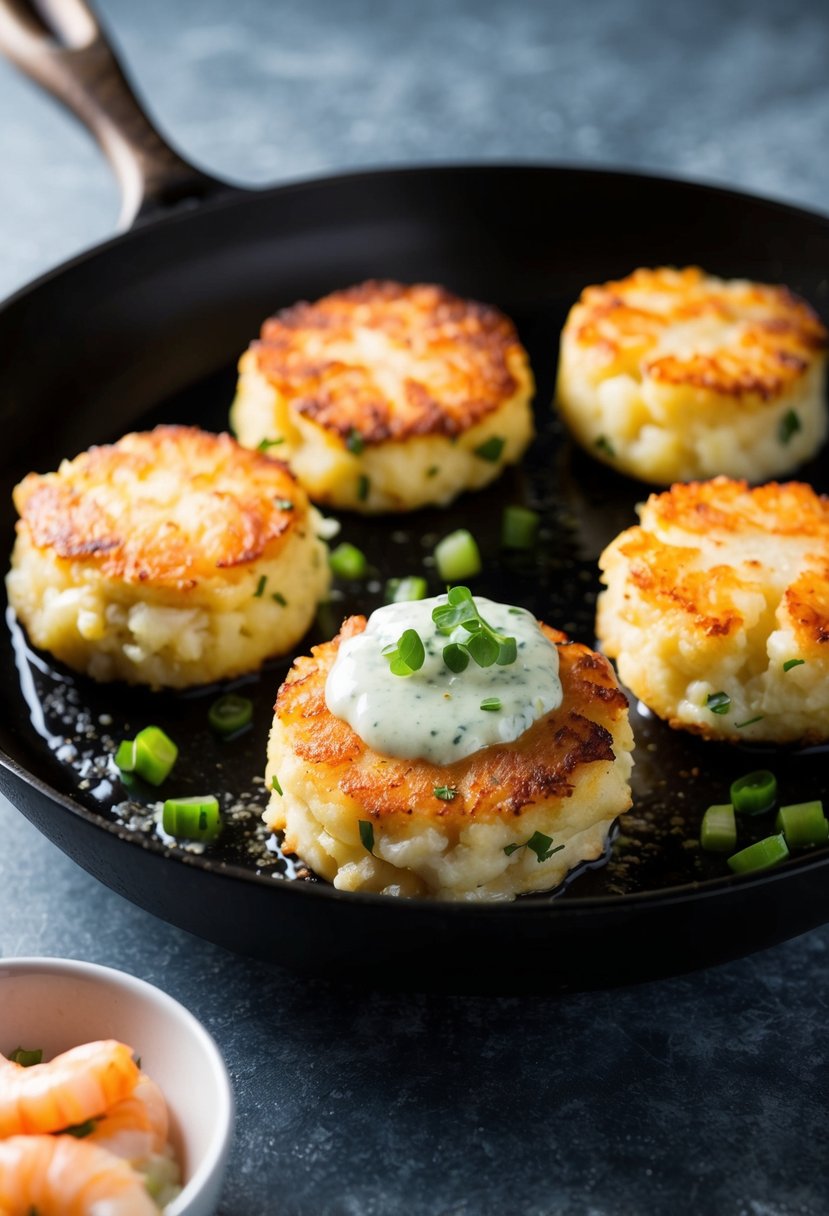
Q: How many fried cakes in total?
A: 5